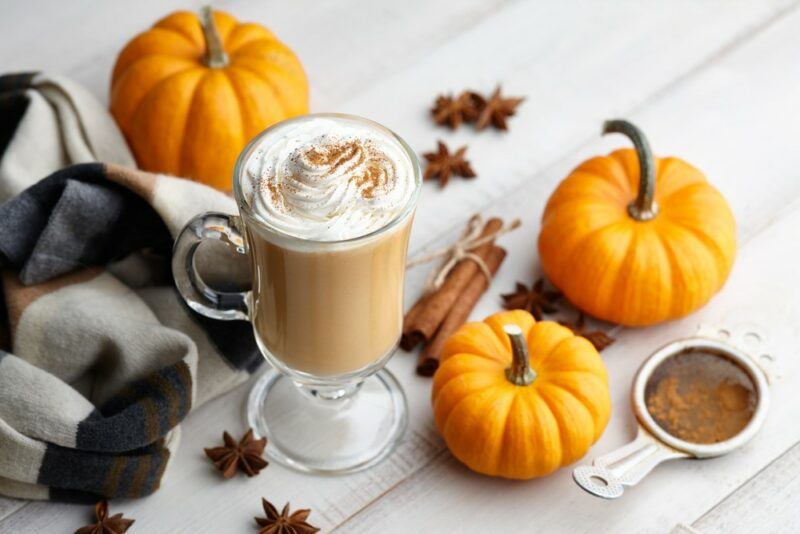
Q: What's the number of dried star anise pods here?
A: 8